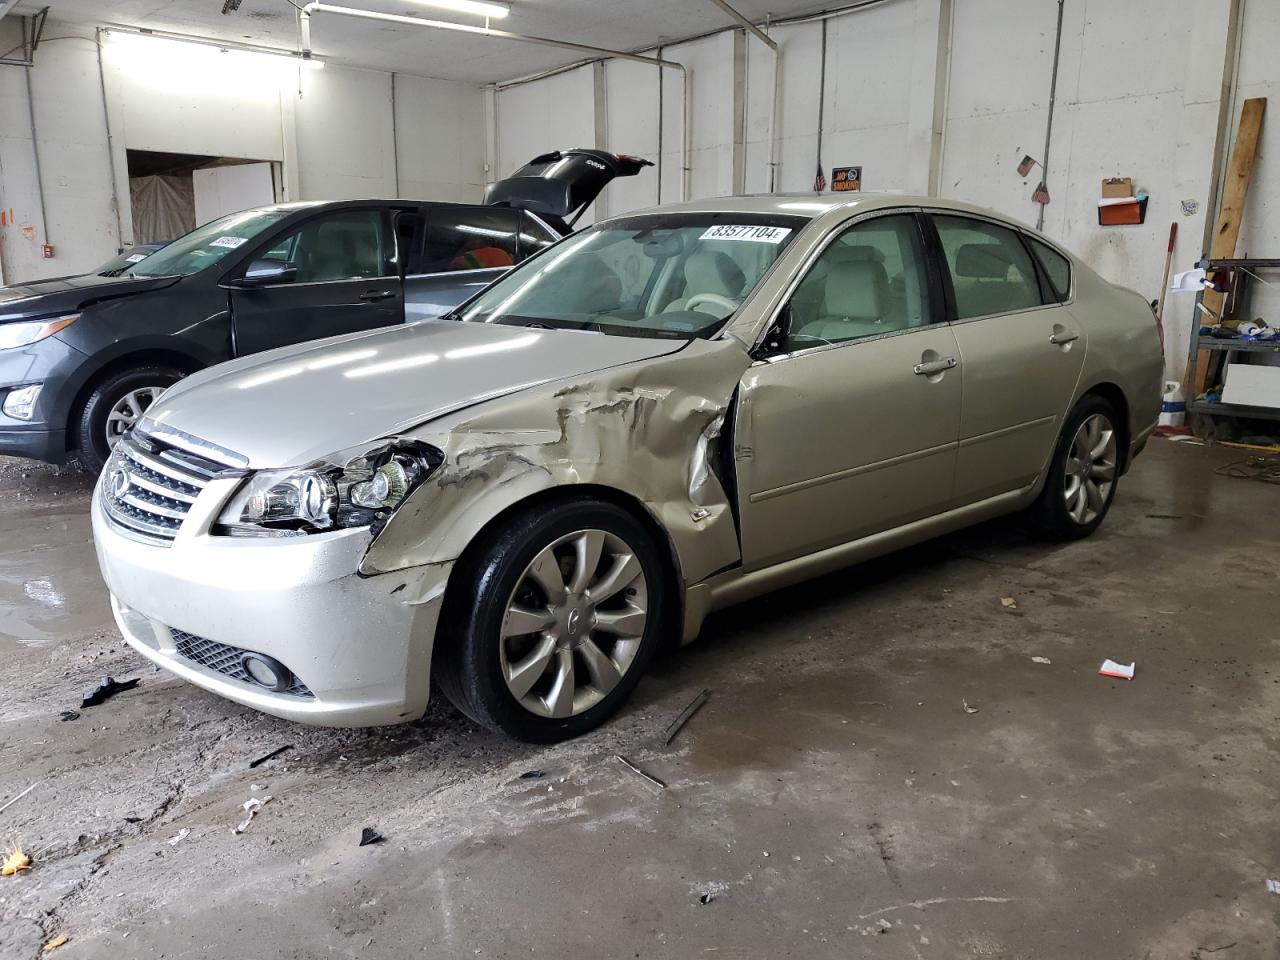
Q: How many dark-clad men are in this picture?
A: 0